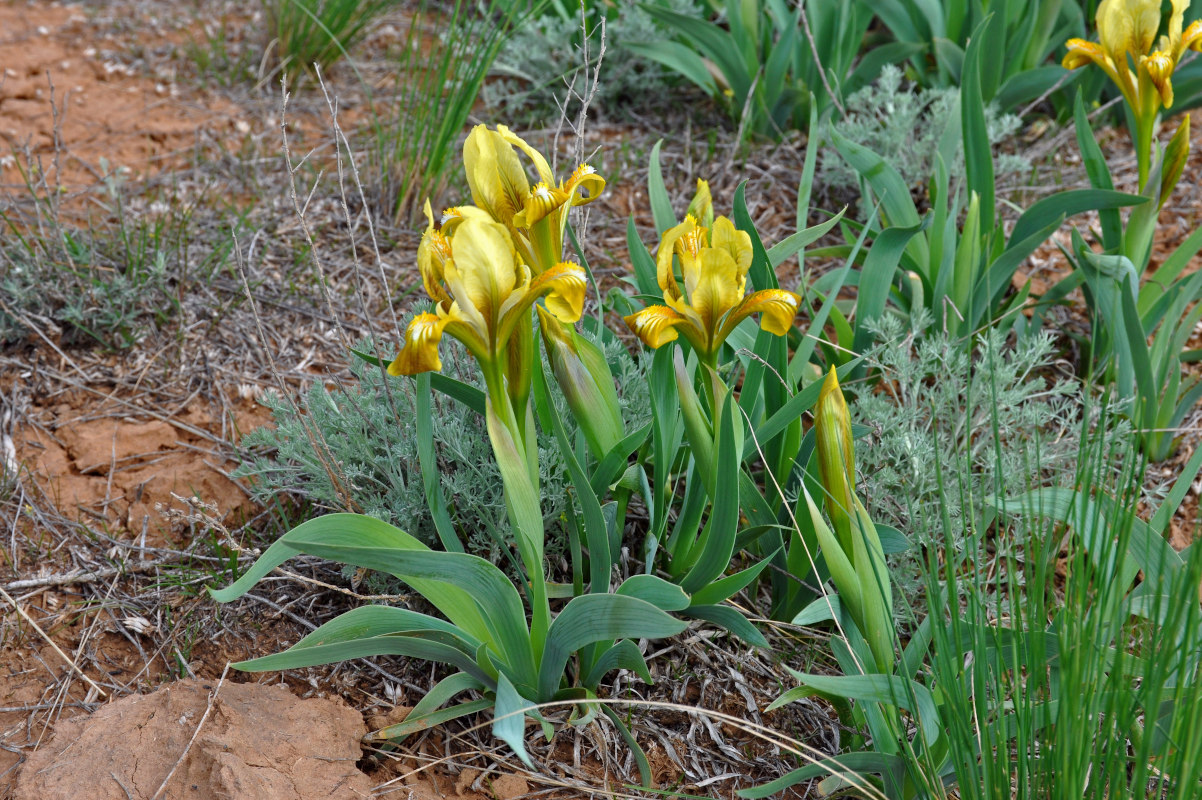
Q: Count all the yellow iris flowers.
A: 4